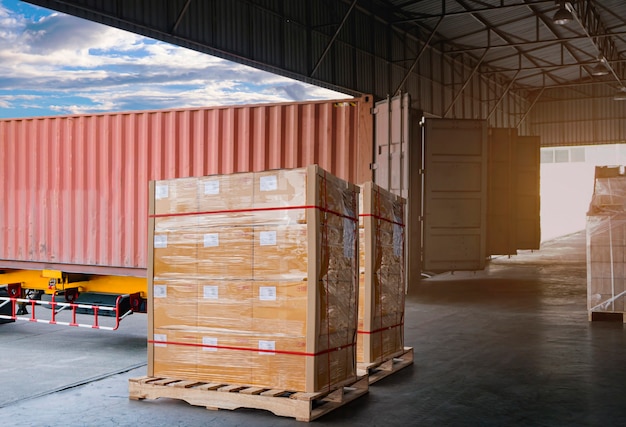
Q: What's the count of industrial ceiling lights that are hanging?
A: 3